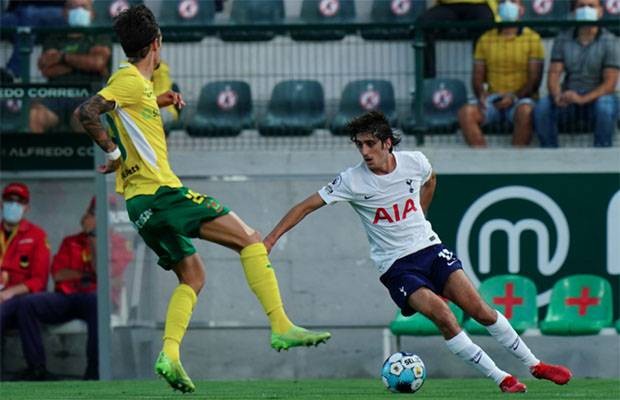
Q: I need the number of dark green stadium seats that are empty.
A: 12